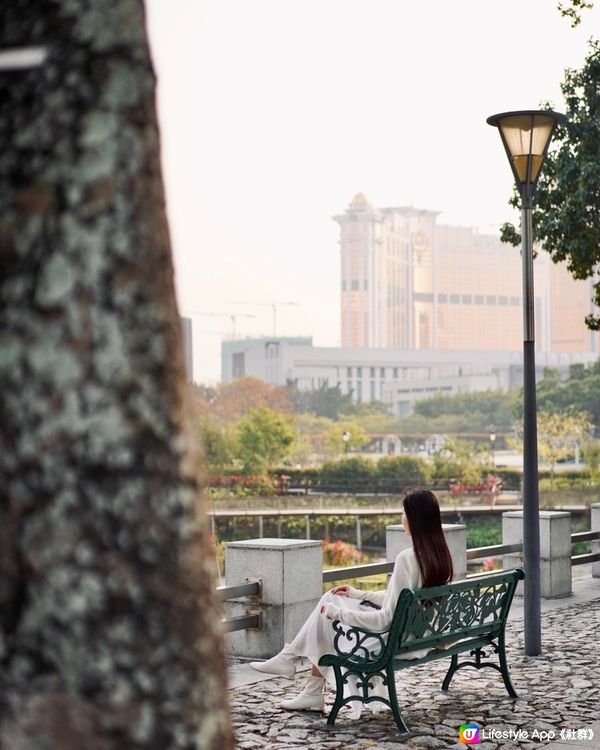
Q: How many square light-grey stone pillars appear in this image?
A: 4